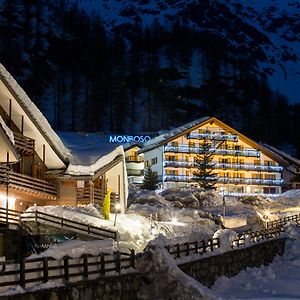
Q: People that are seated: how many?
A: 0